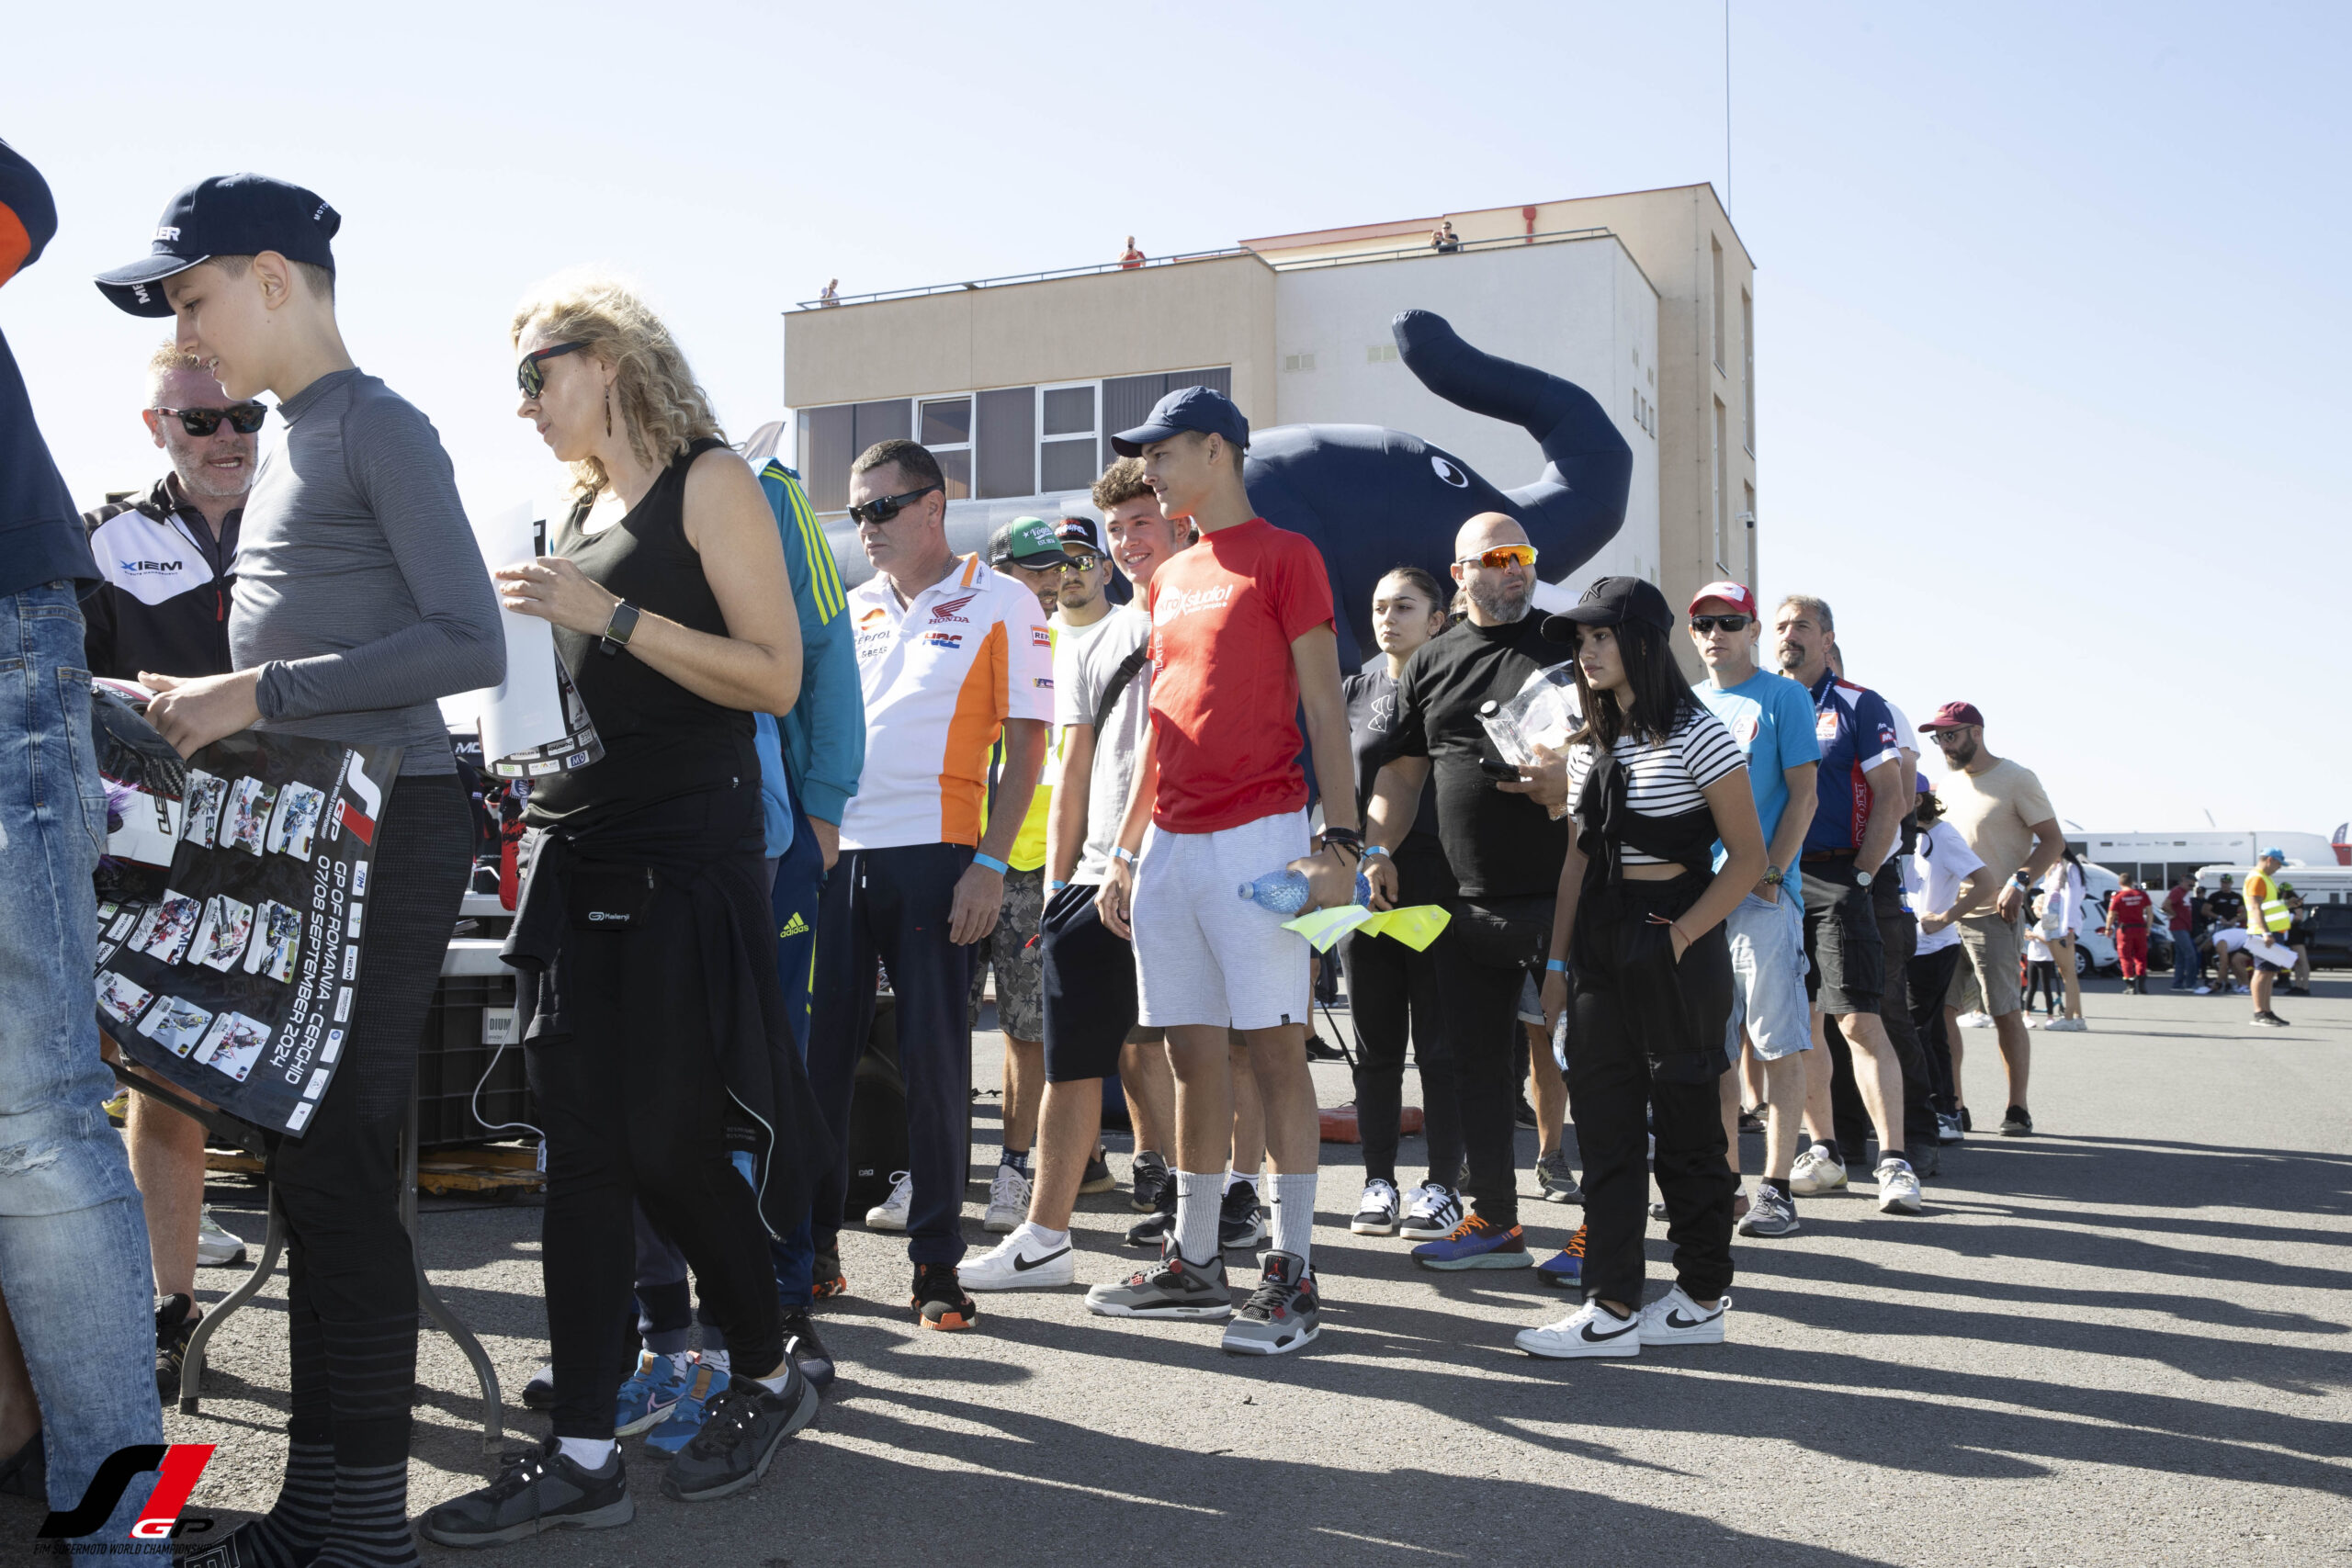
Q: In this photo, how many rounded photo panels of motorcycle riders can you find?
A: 9